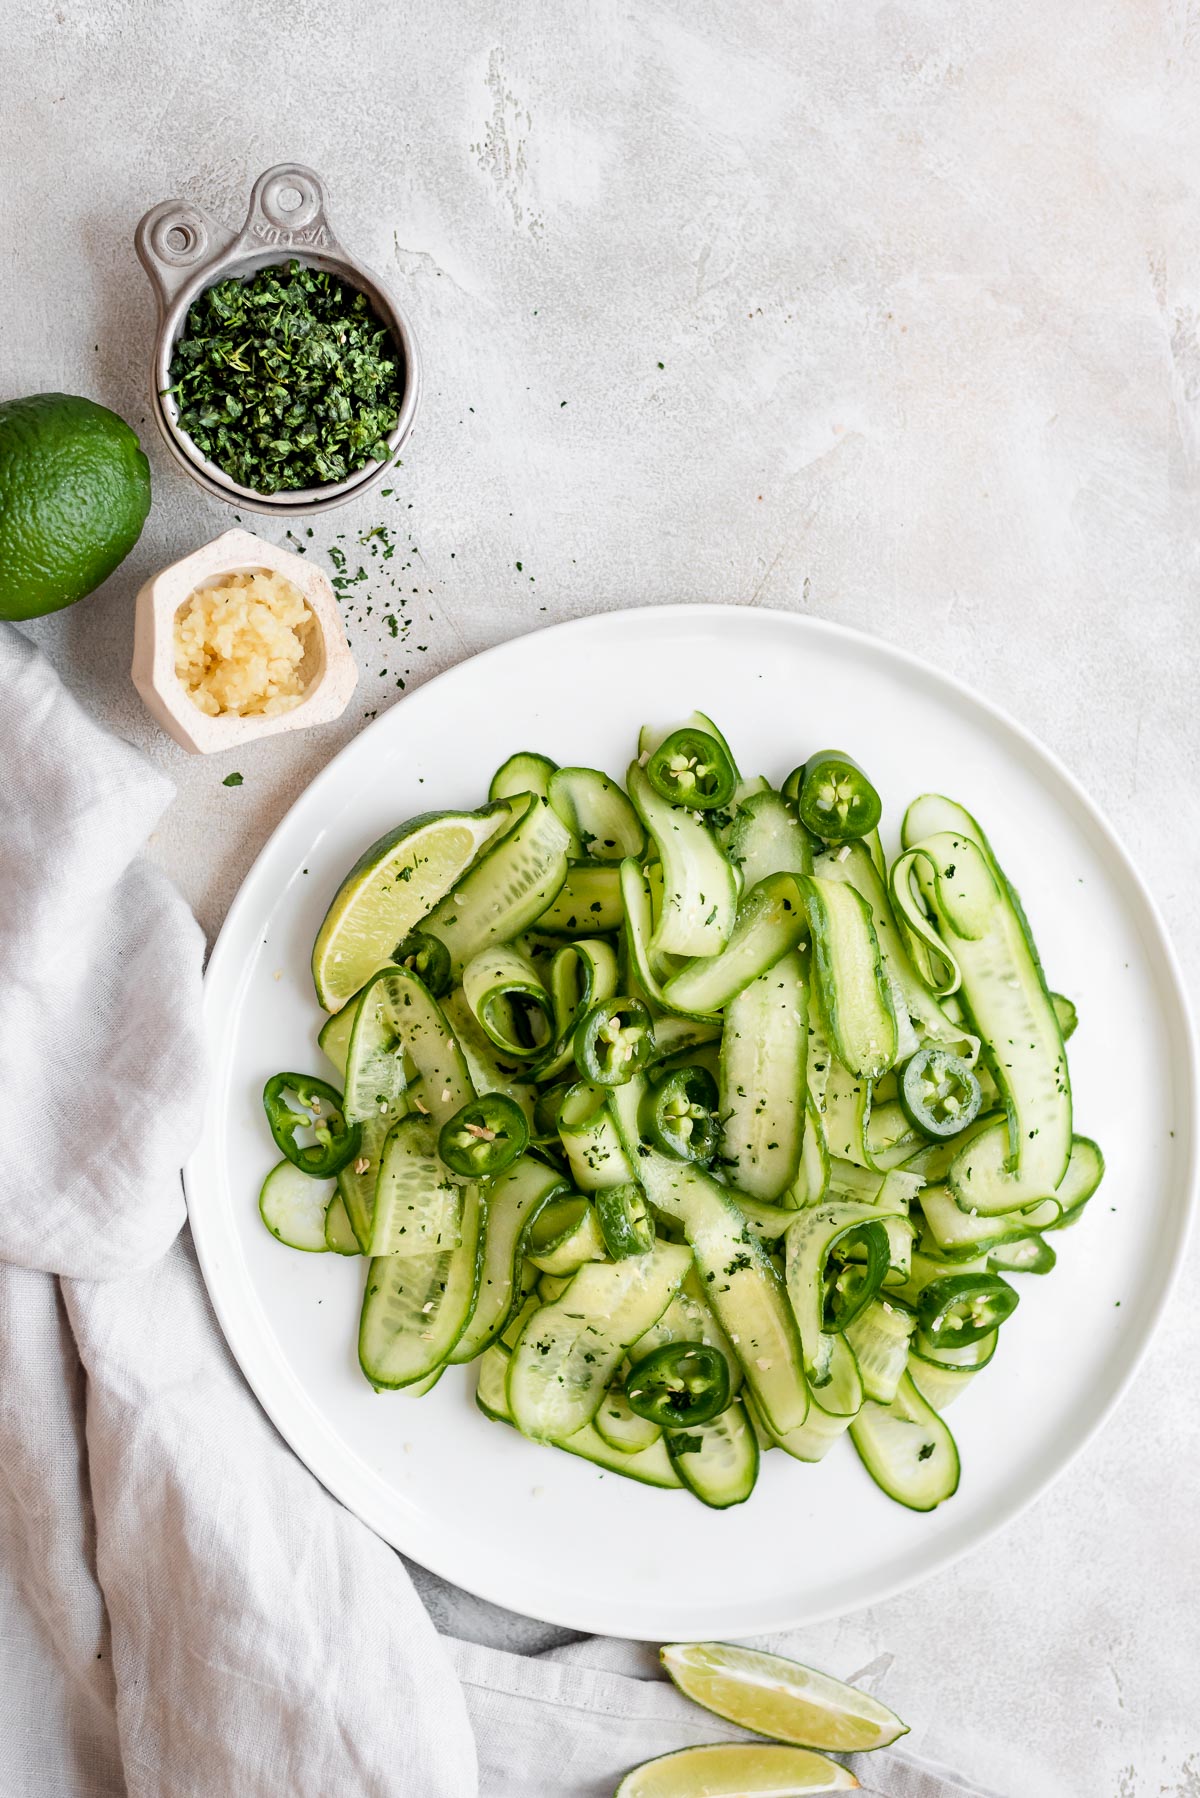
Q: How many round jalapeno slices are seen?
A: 12